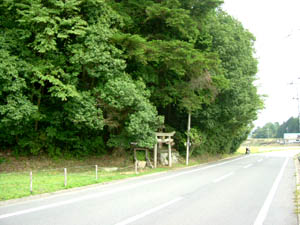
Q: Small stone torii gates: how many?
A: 1